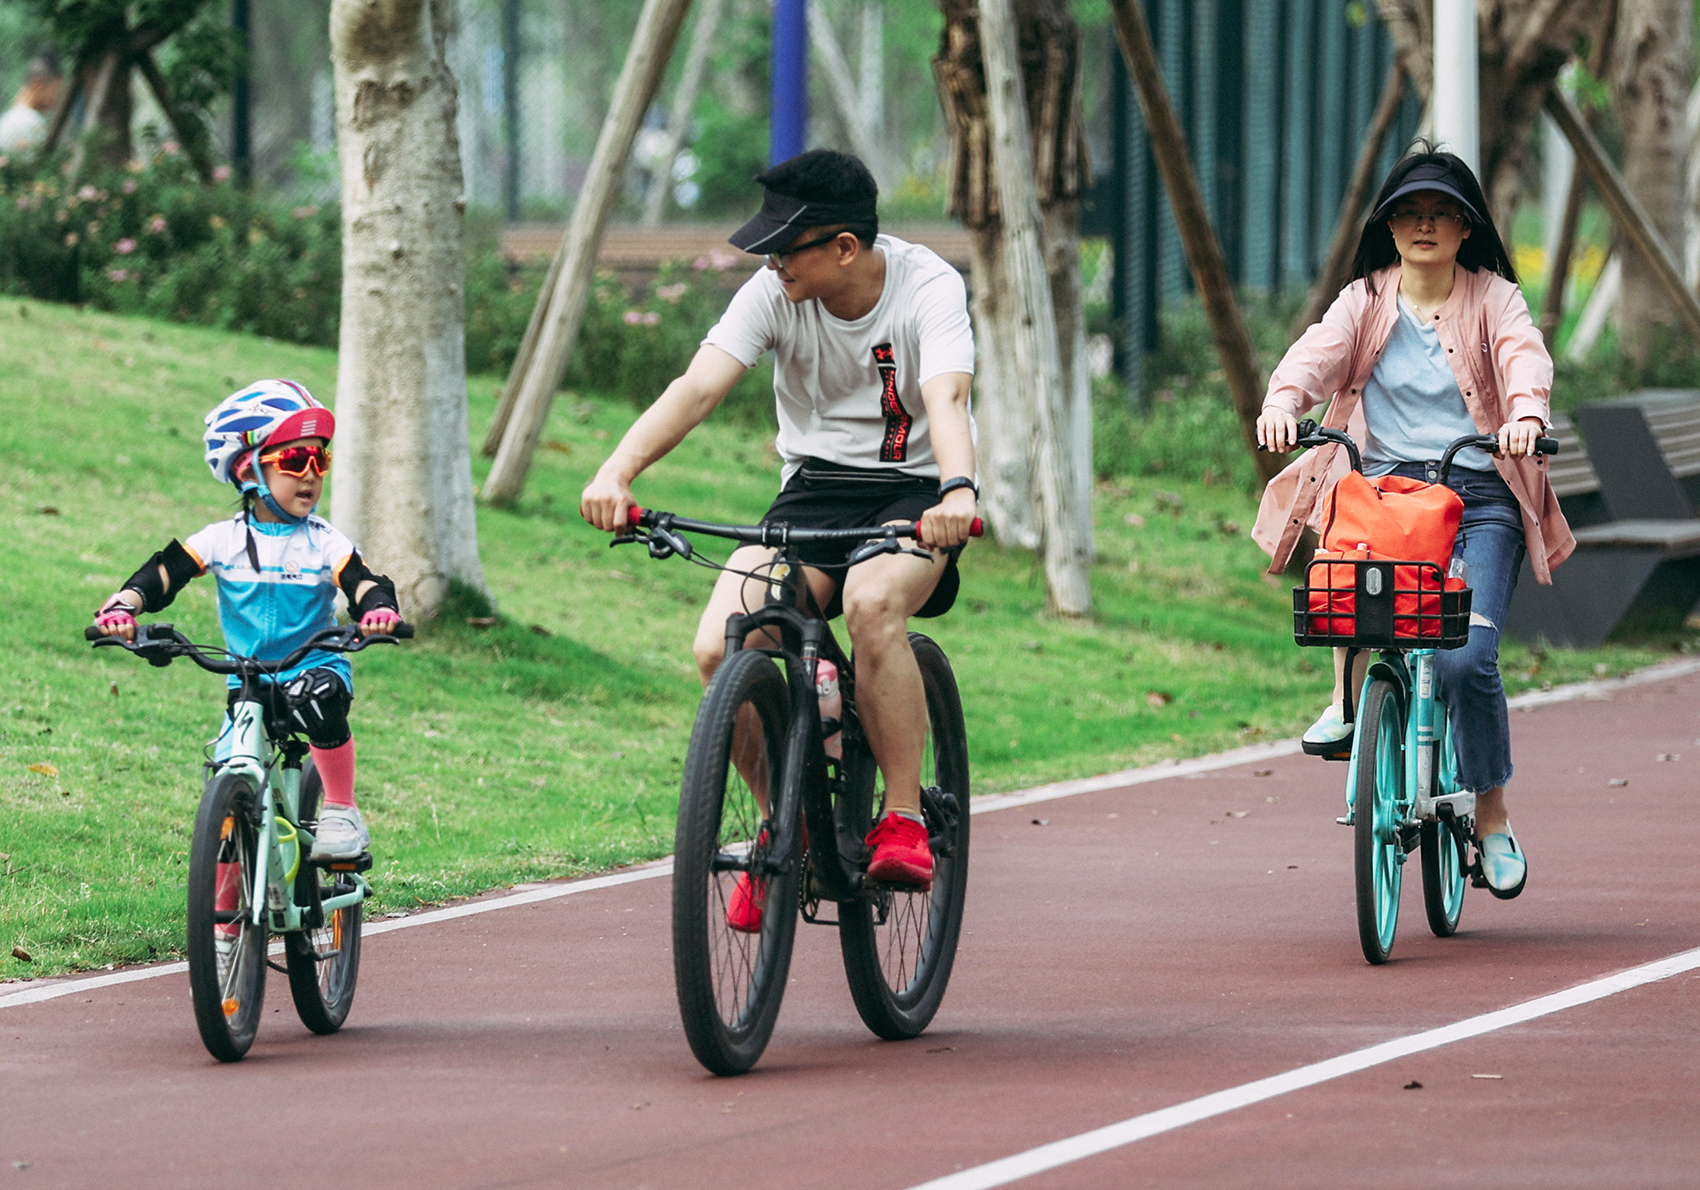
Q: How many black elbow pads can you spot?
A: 2